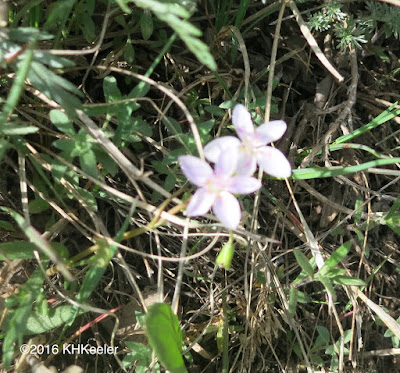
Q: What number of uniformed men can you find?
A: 0